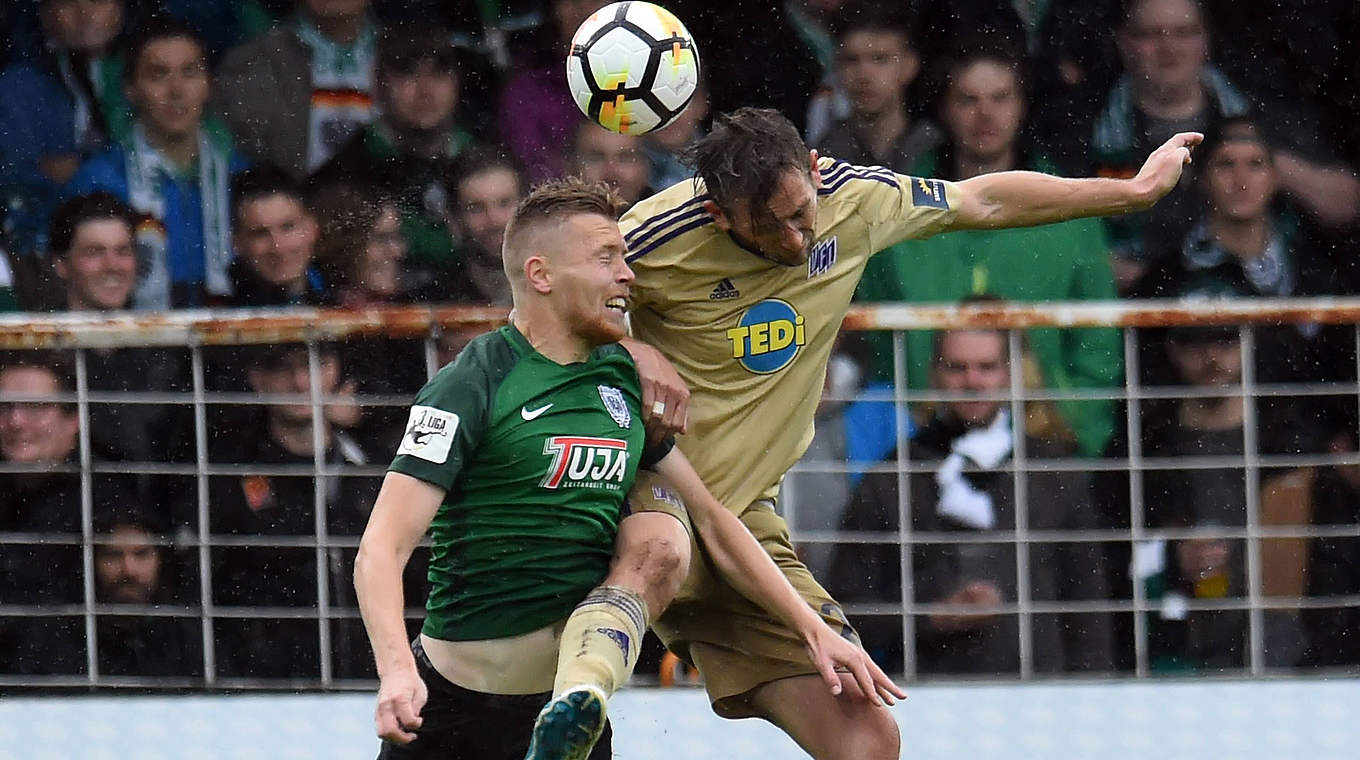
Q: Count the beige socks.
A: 1